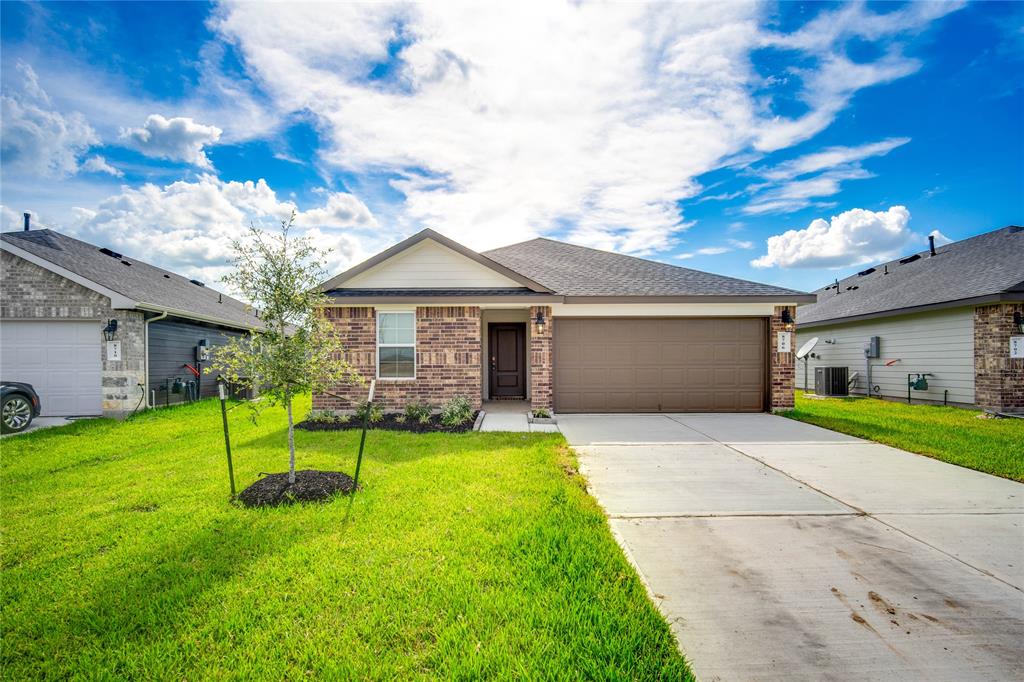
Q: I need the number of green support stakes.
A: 2